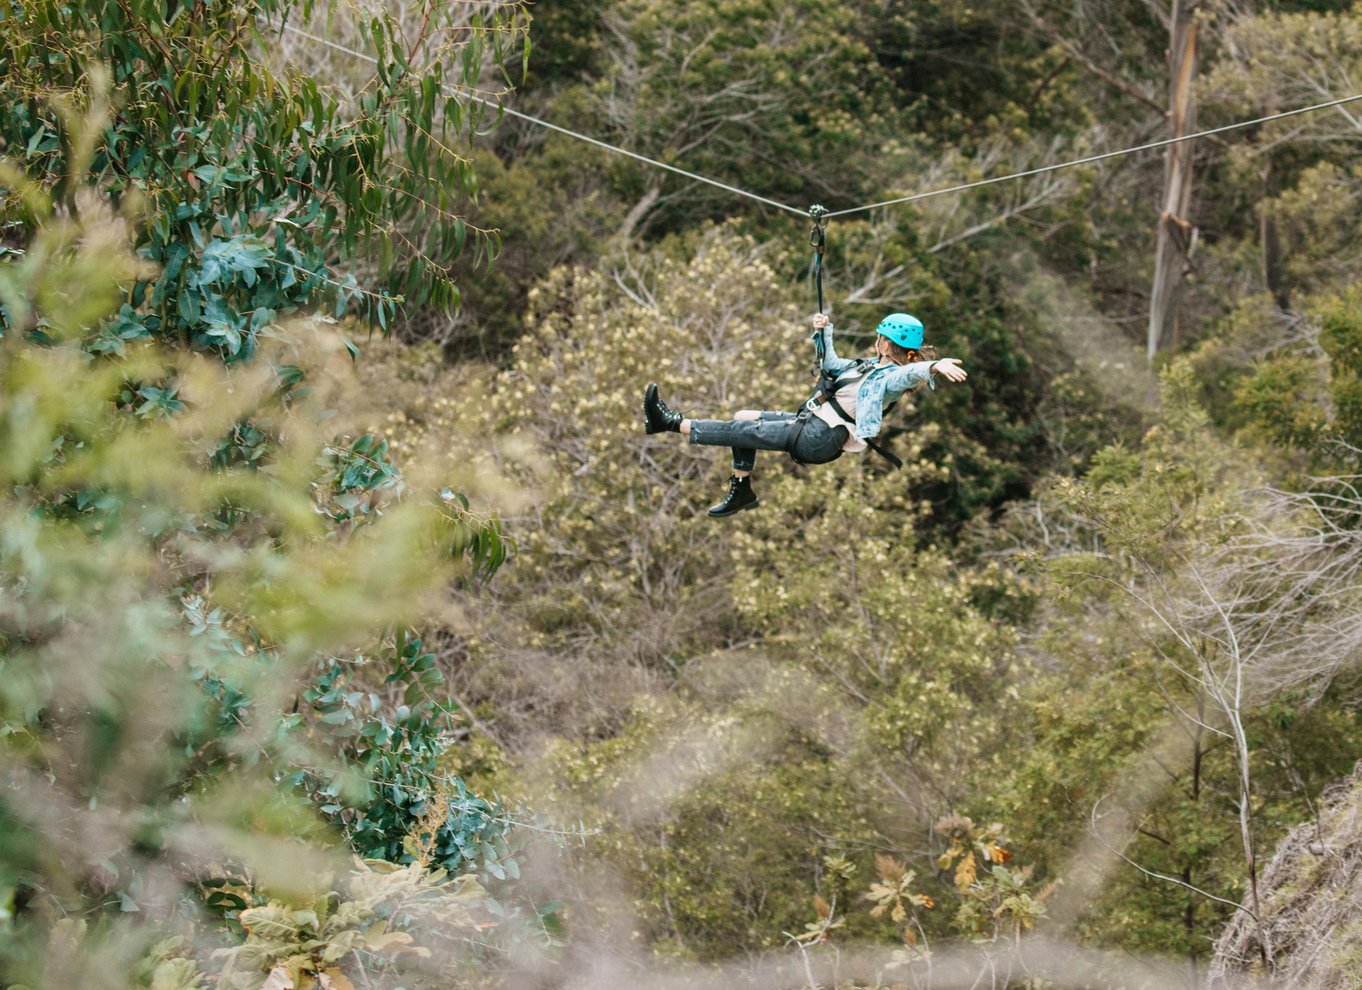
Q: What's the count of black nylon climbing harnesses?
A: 1